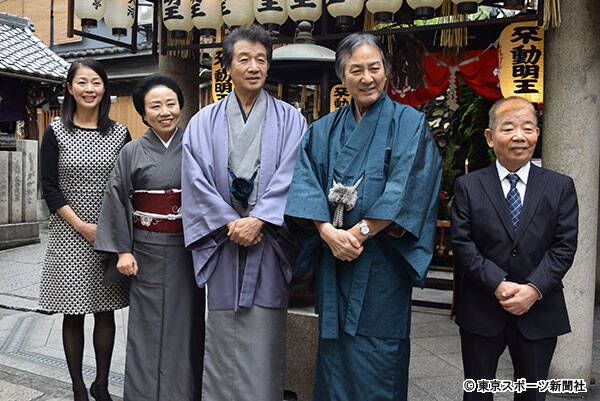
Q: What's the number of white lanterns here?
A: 11